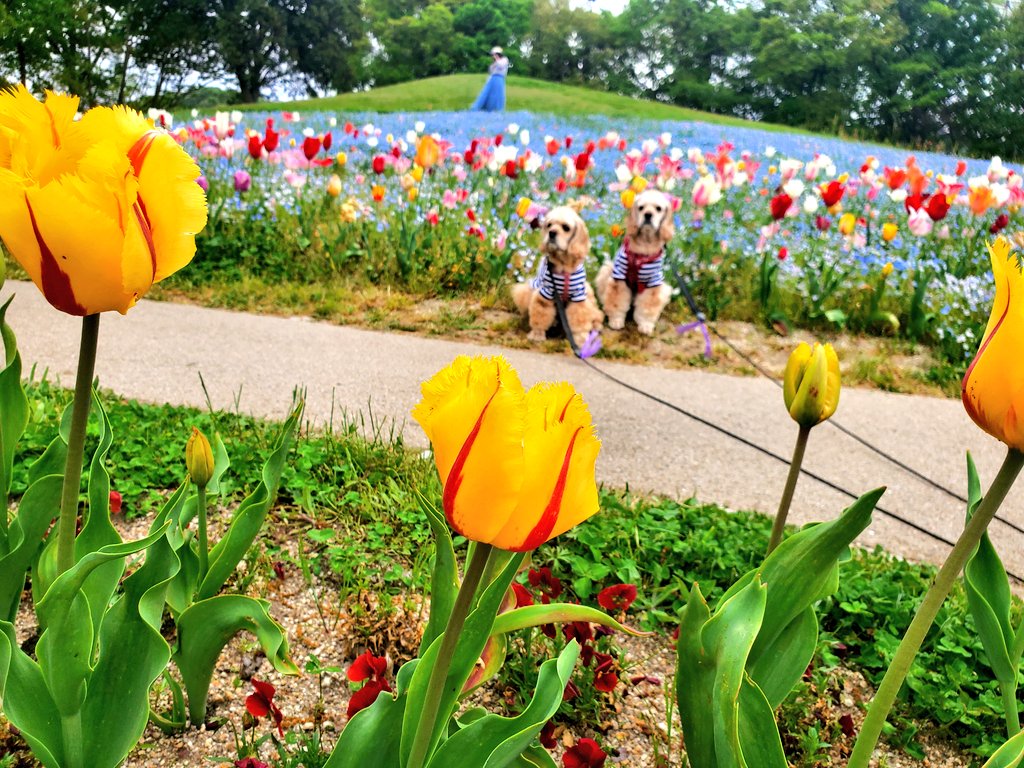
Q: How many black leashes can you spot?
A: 2